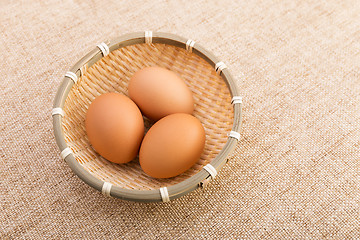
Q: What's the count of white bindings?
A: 12